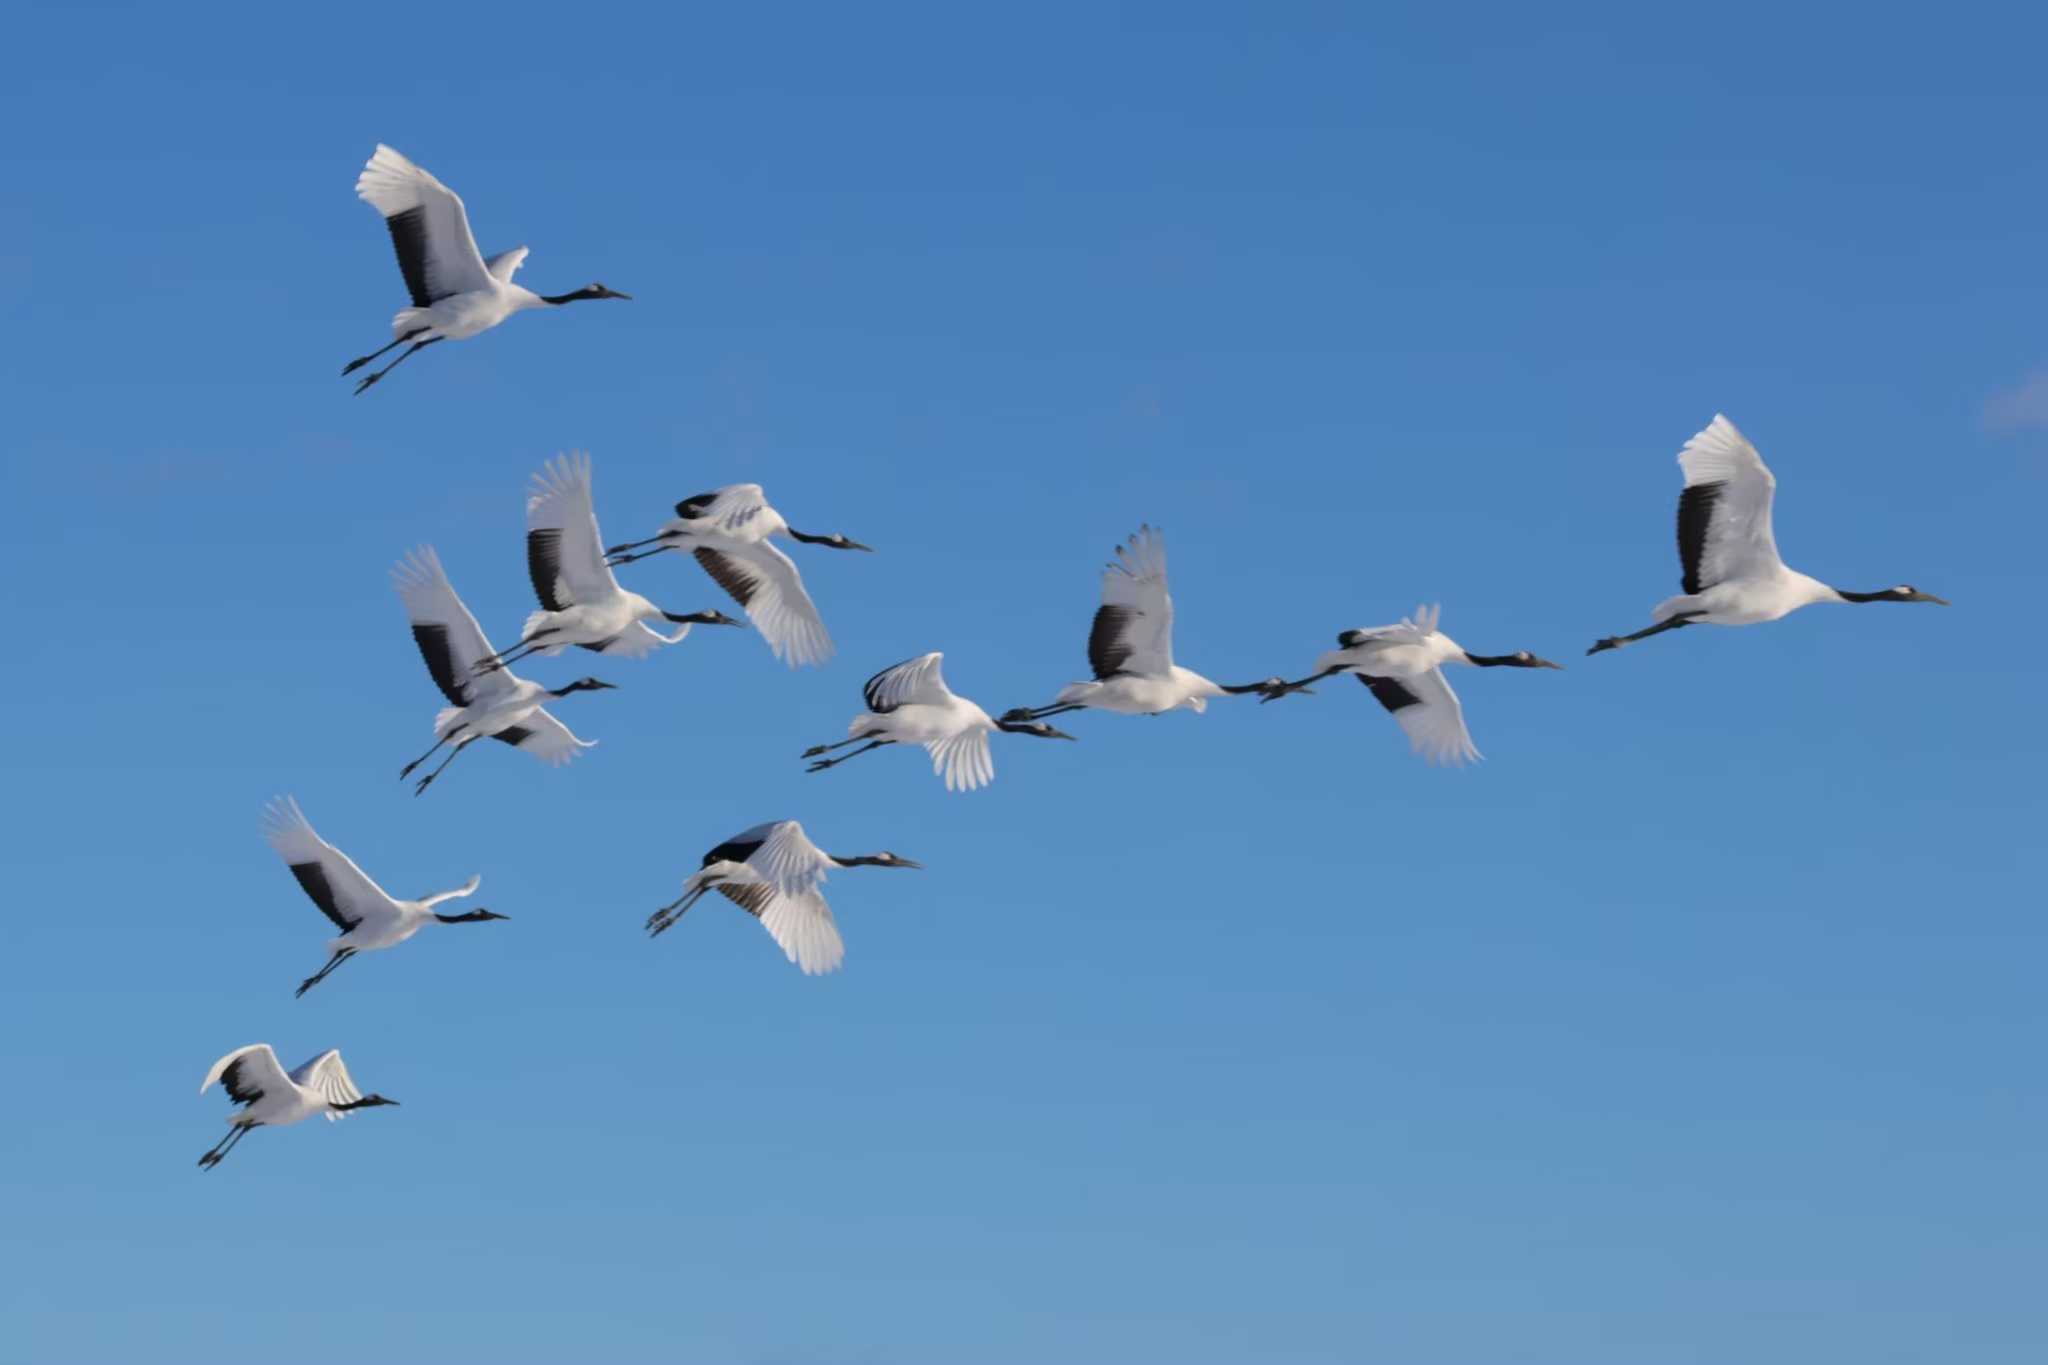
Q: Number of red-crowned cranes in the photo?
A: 11